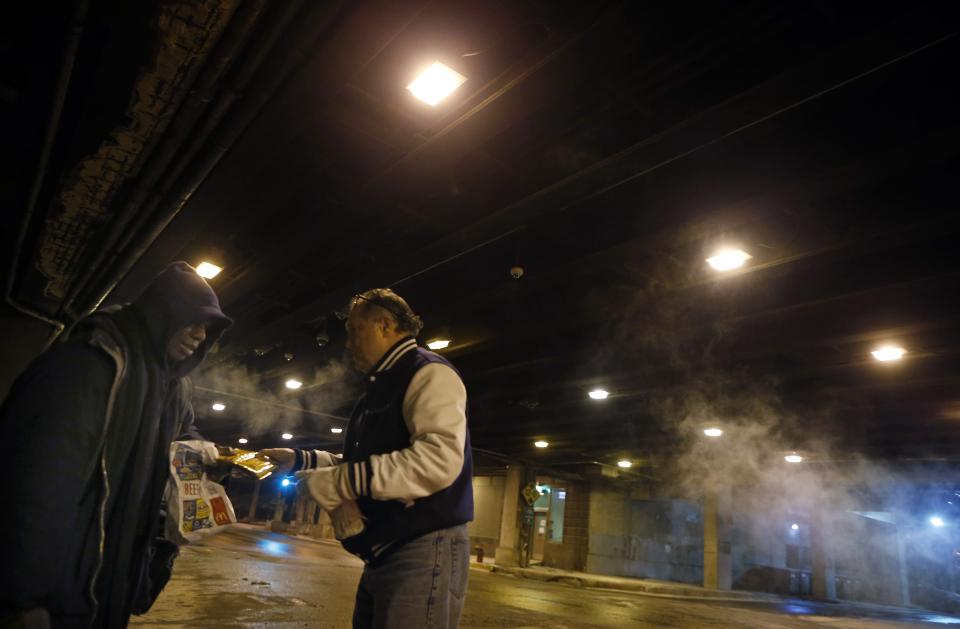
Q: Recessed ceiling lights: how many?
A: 15